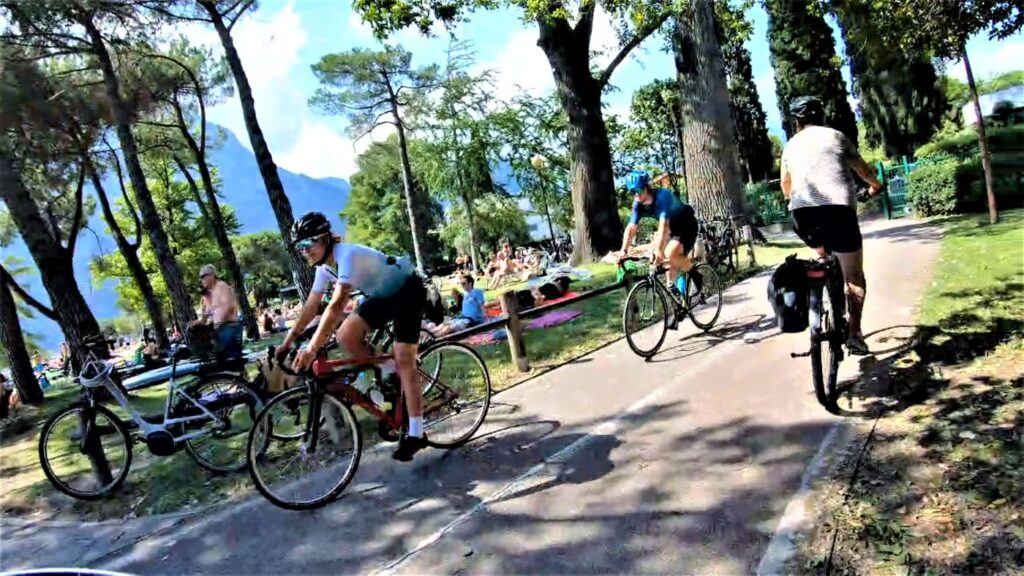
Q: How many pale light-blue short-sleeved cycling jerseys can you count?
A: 1